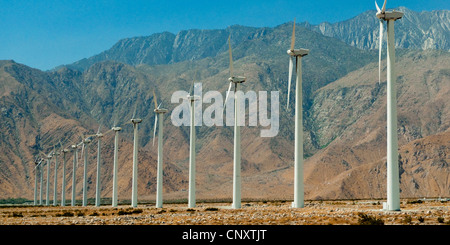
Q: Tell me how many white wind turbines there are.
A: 15